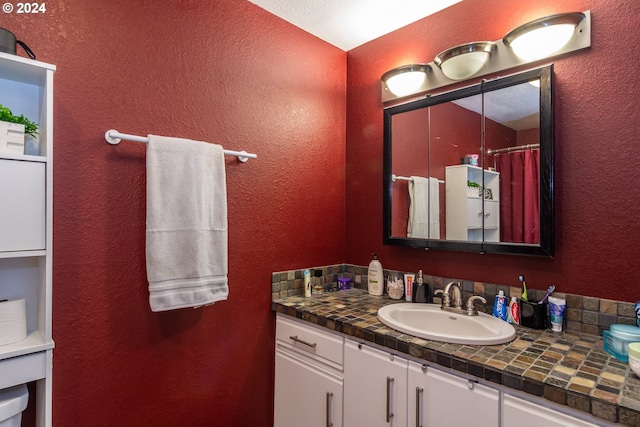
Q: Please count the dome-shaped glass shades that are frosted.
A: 3